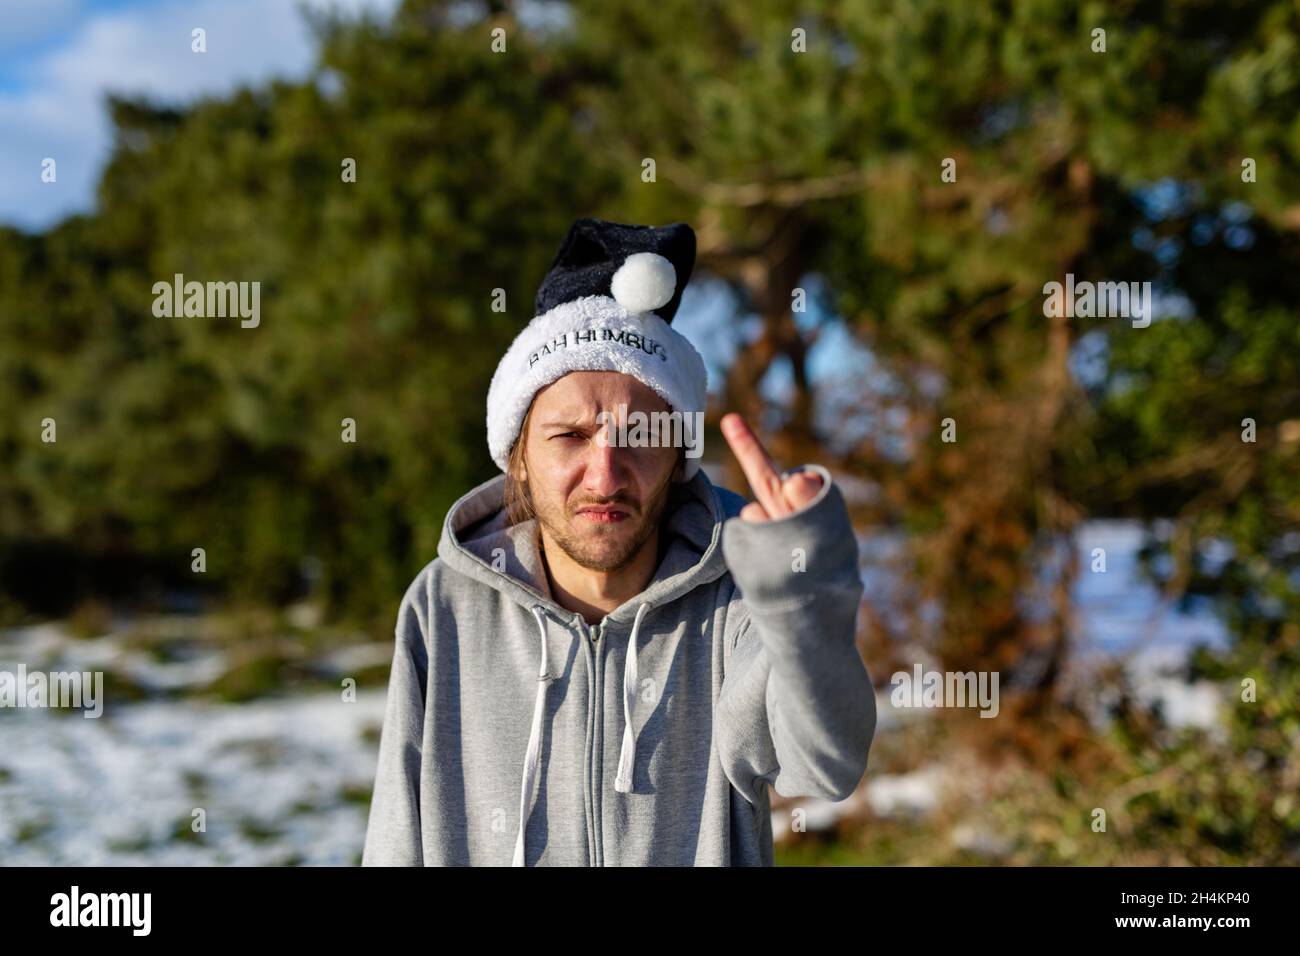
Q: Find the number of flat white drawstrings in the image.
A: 2